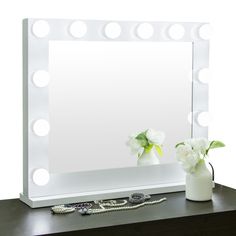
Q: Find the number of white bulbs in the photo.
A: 11